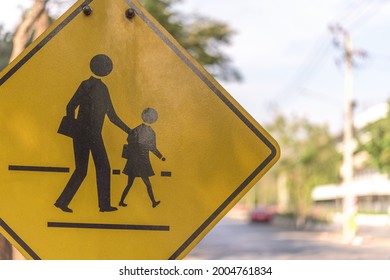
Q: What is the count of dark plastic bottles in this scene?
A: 0